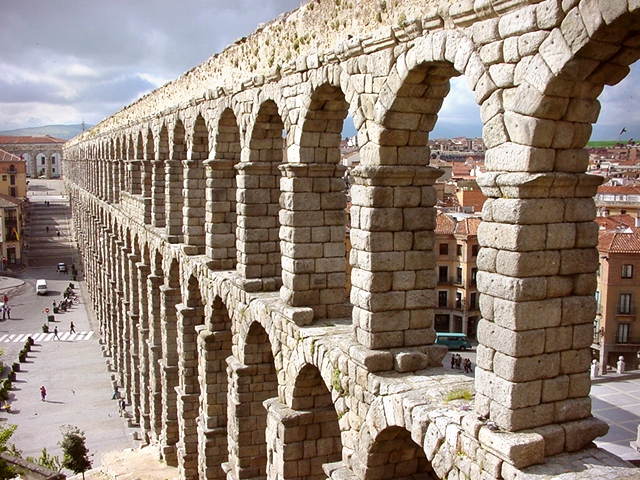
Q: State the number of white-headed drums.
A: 0